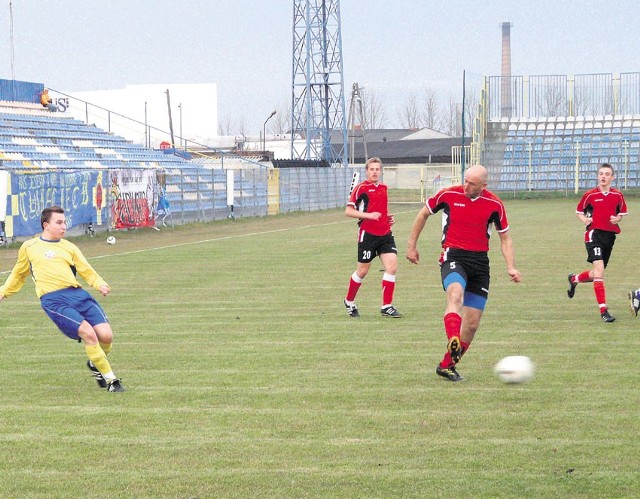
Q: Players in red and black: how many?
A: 3